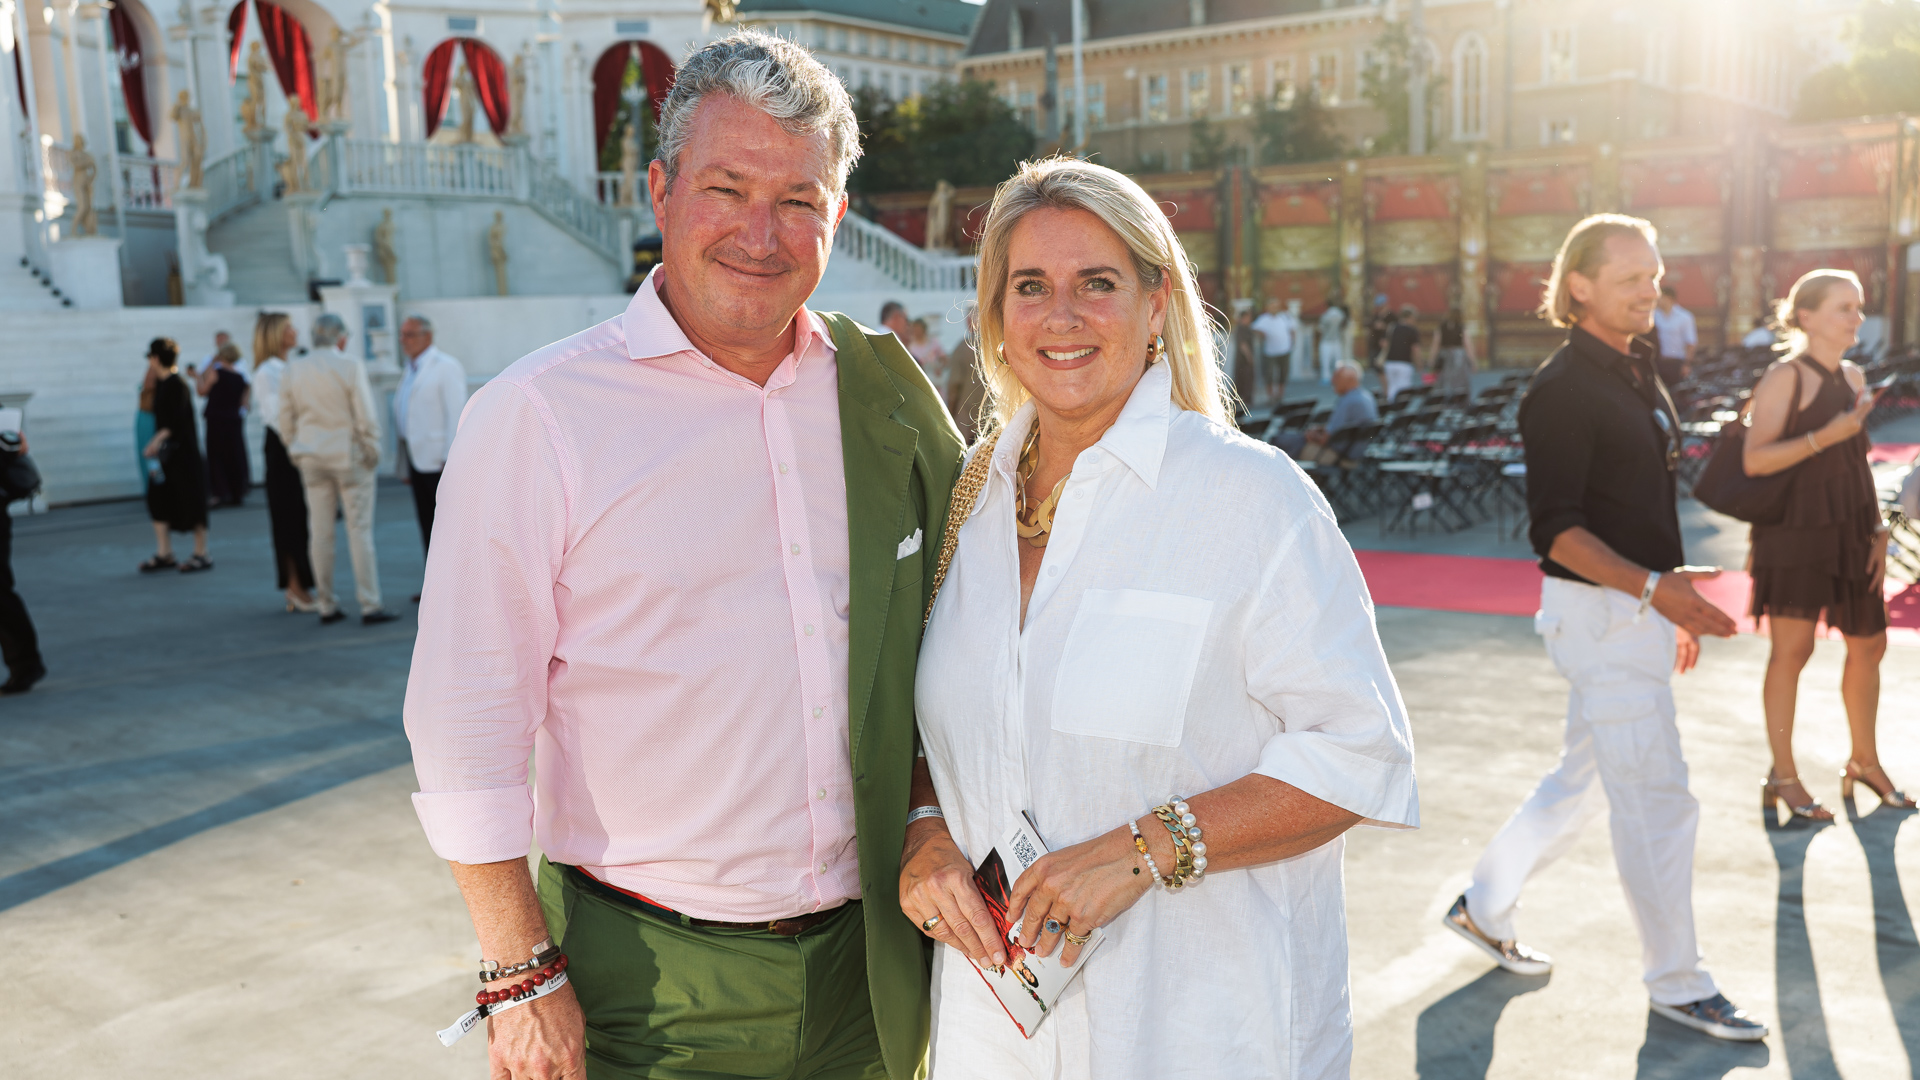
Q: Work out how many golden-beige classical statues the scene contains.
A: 11